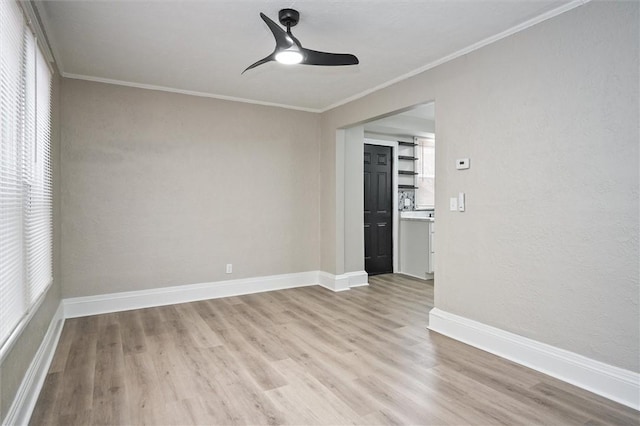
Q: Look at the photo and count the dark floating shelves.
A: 4